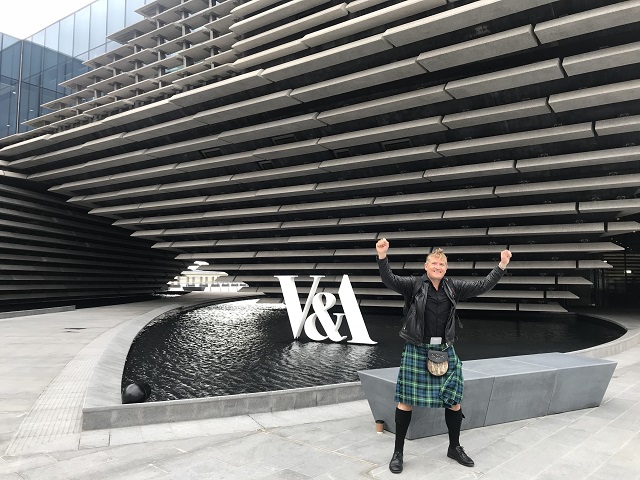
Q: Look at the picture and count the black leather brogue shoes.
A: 2